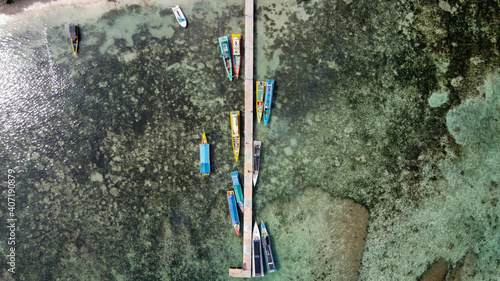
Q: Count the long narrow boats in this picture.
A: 12